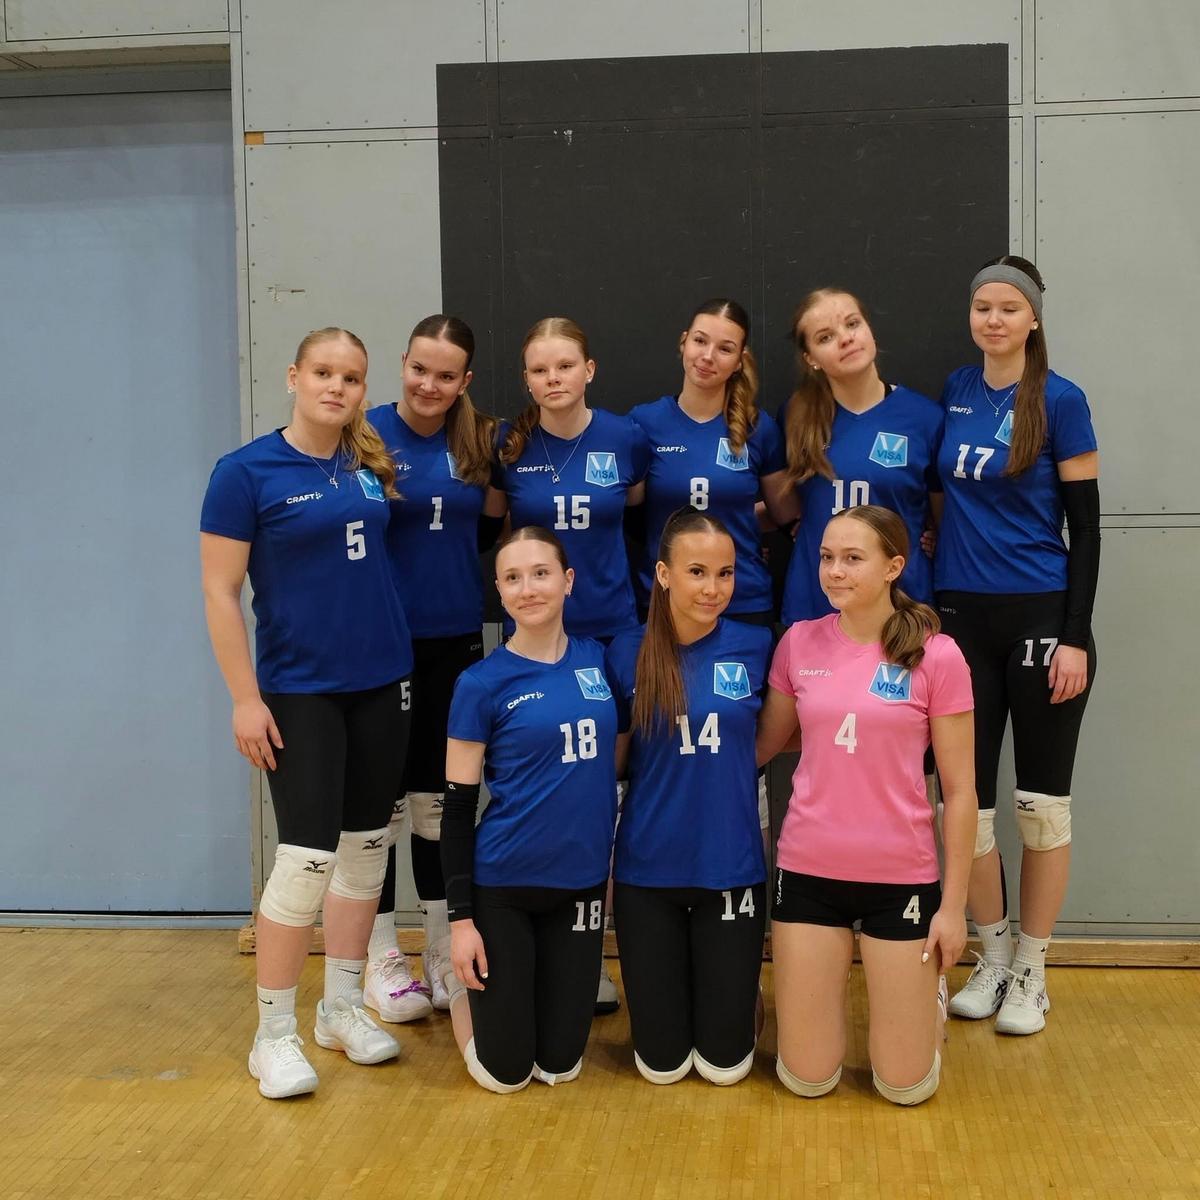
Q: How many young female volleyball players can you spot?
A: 9